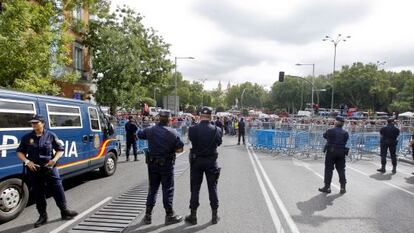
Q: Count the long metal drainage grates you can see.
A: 1